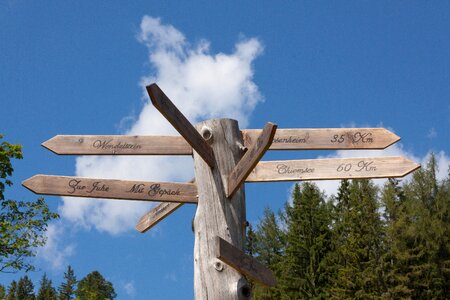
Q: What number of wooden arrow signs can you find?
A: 8